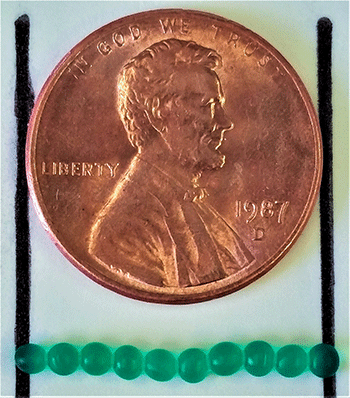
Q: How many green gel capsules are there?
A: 10